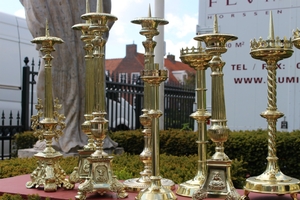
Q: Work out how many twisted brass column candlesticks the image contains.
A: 1